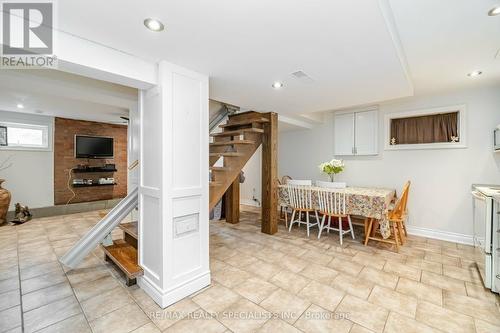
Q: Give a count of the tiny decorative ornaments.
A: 2